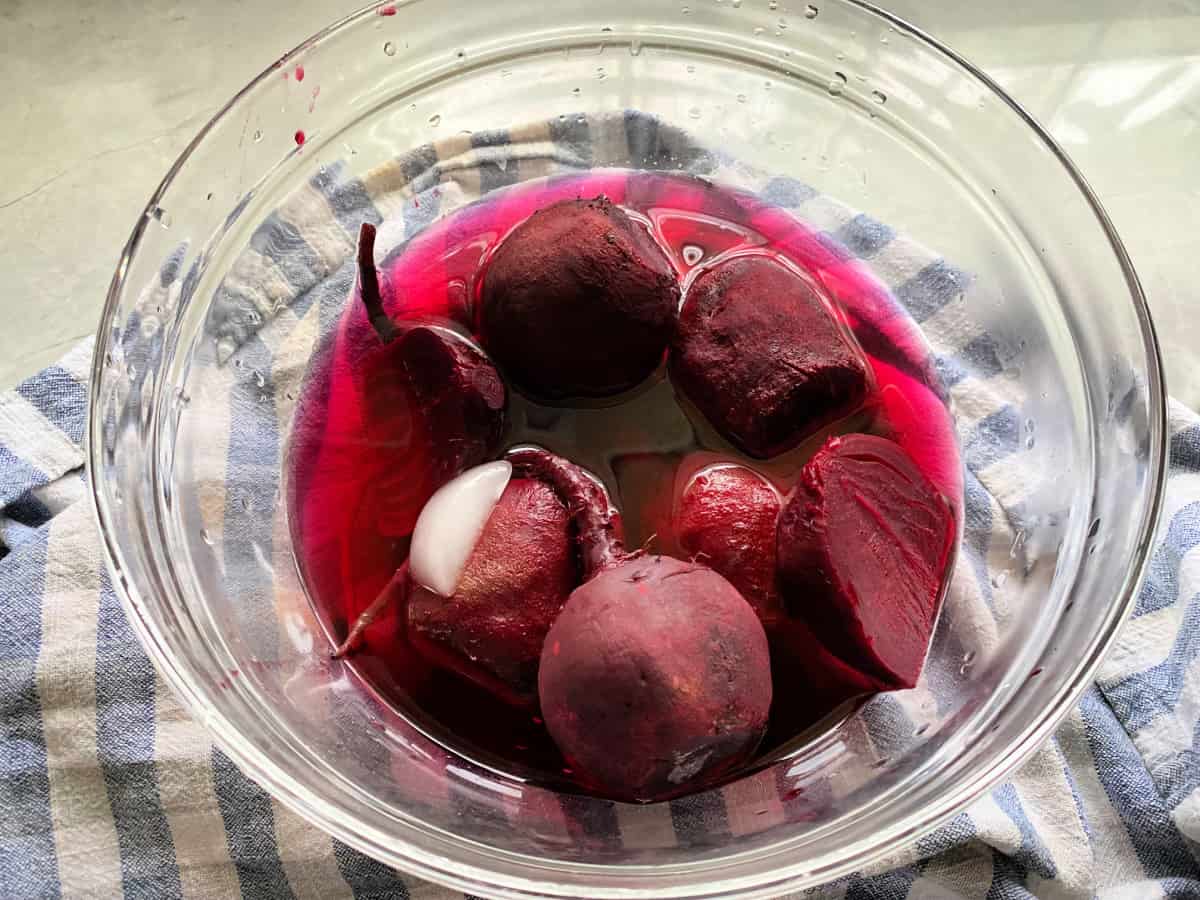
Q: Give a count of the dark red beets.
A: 7